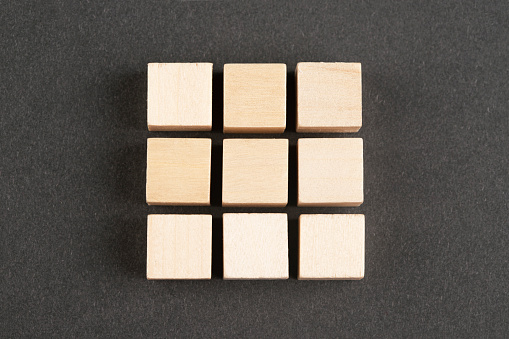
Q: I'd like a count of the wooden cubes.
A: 9